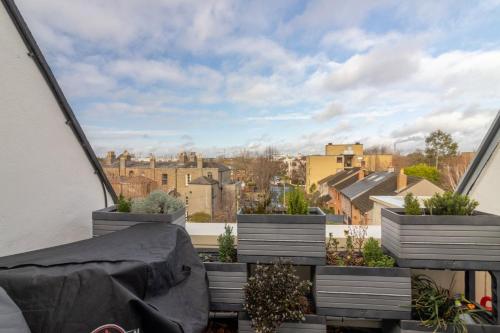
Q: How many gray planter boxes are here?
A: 7